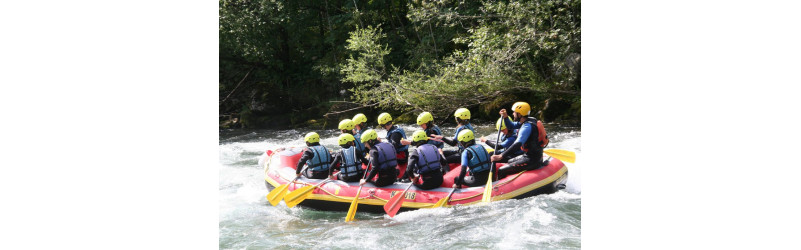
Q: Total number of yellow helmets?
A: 11